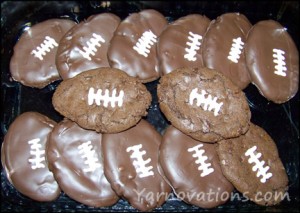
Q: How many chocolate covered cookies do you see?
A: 10